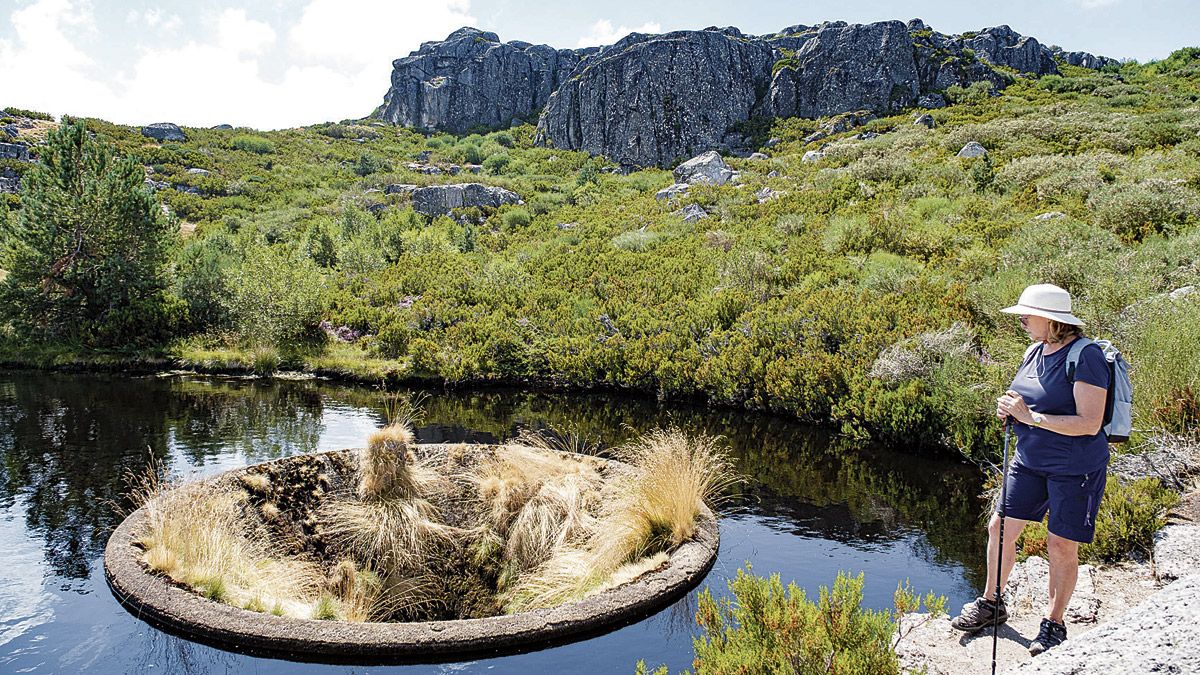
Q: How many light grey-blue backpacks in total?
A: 1